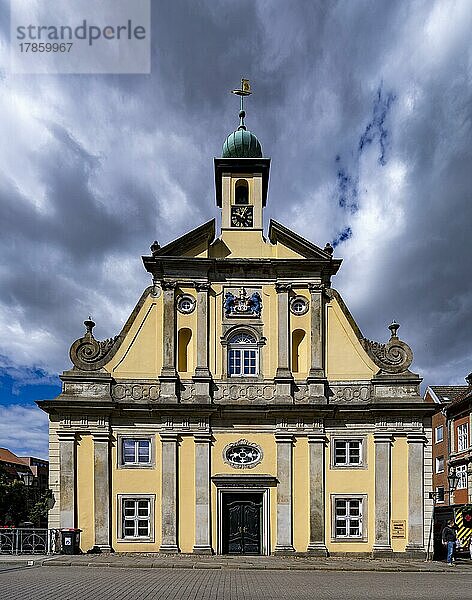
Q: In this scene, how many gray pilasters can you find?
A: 12